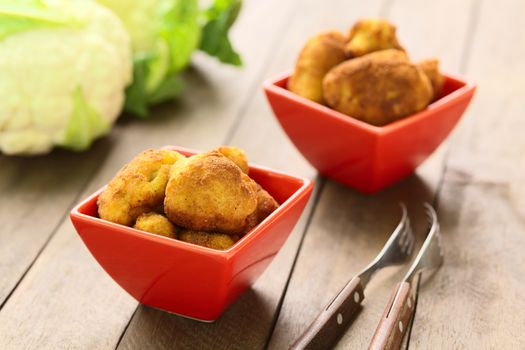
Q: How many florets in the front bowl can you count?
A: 6